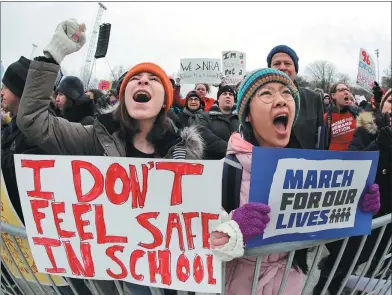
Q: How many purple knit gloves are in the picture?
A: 2